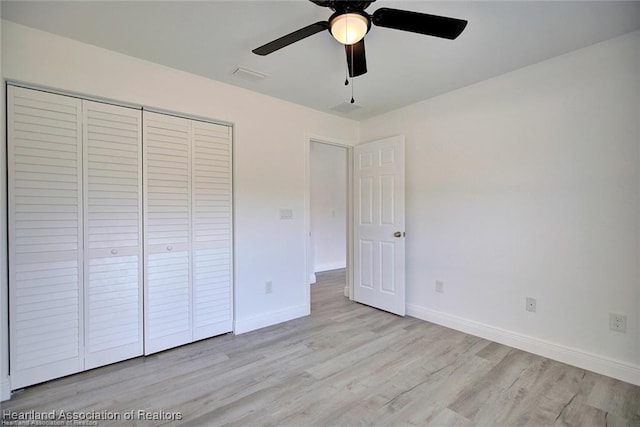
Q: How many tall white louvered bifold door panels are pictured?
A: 4